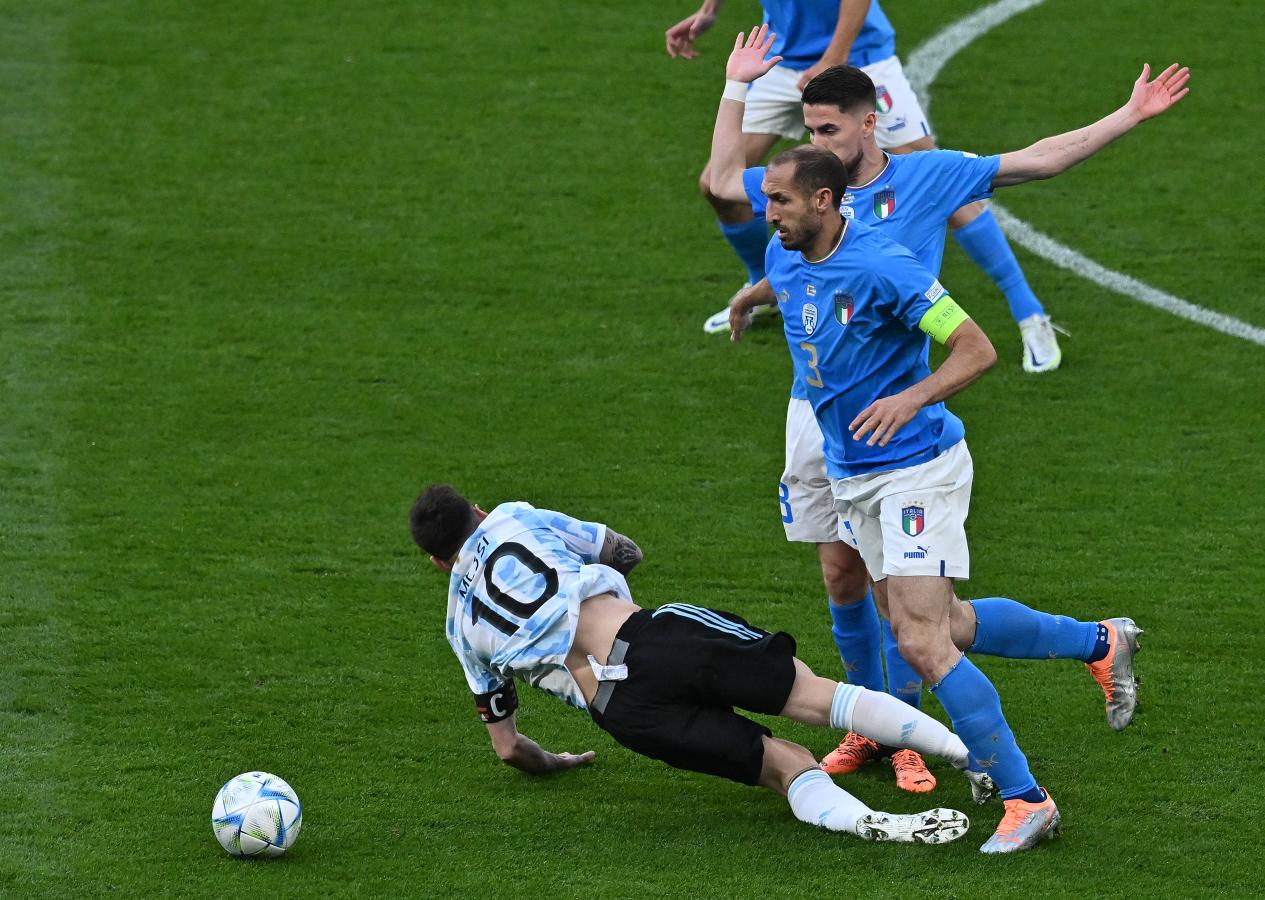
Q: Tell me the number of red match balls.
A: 0